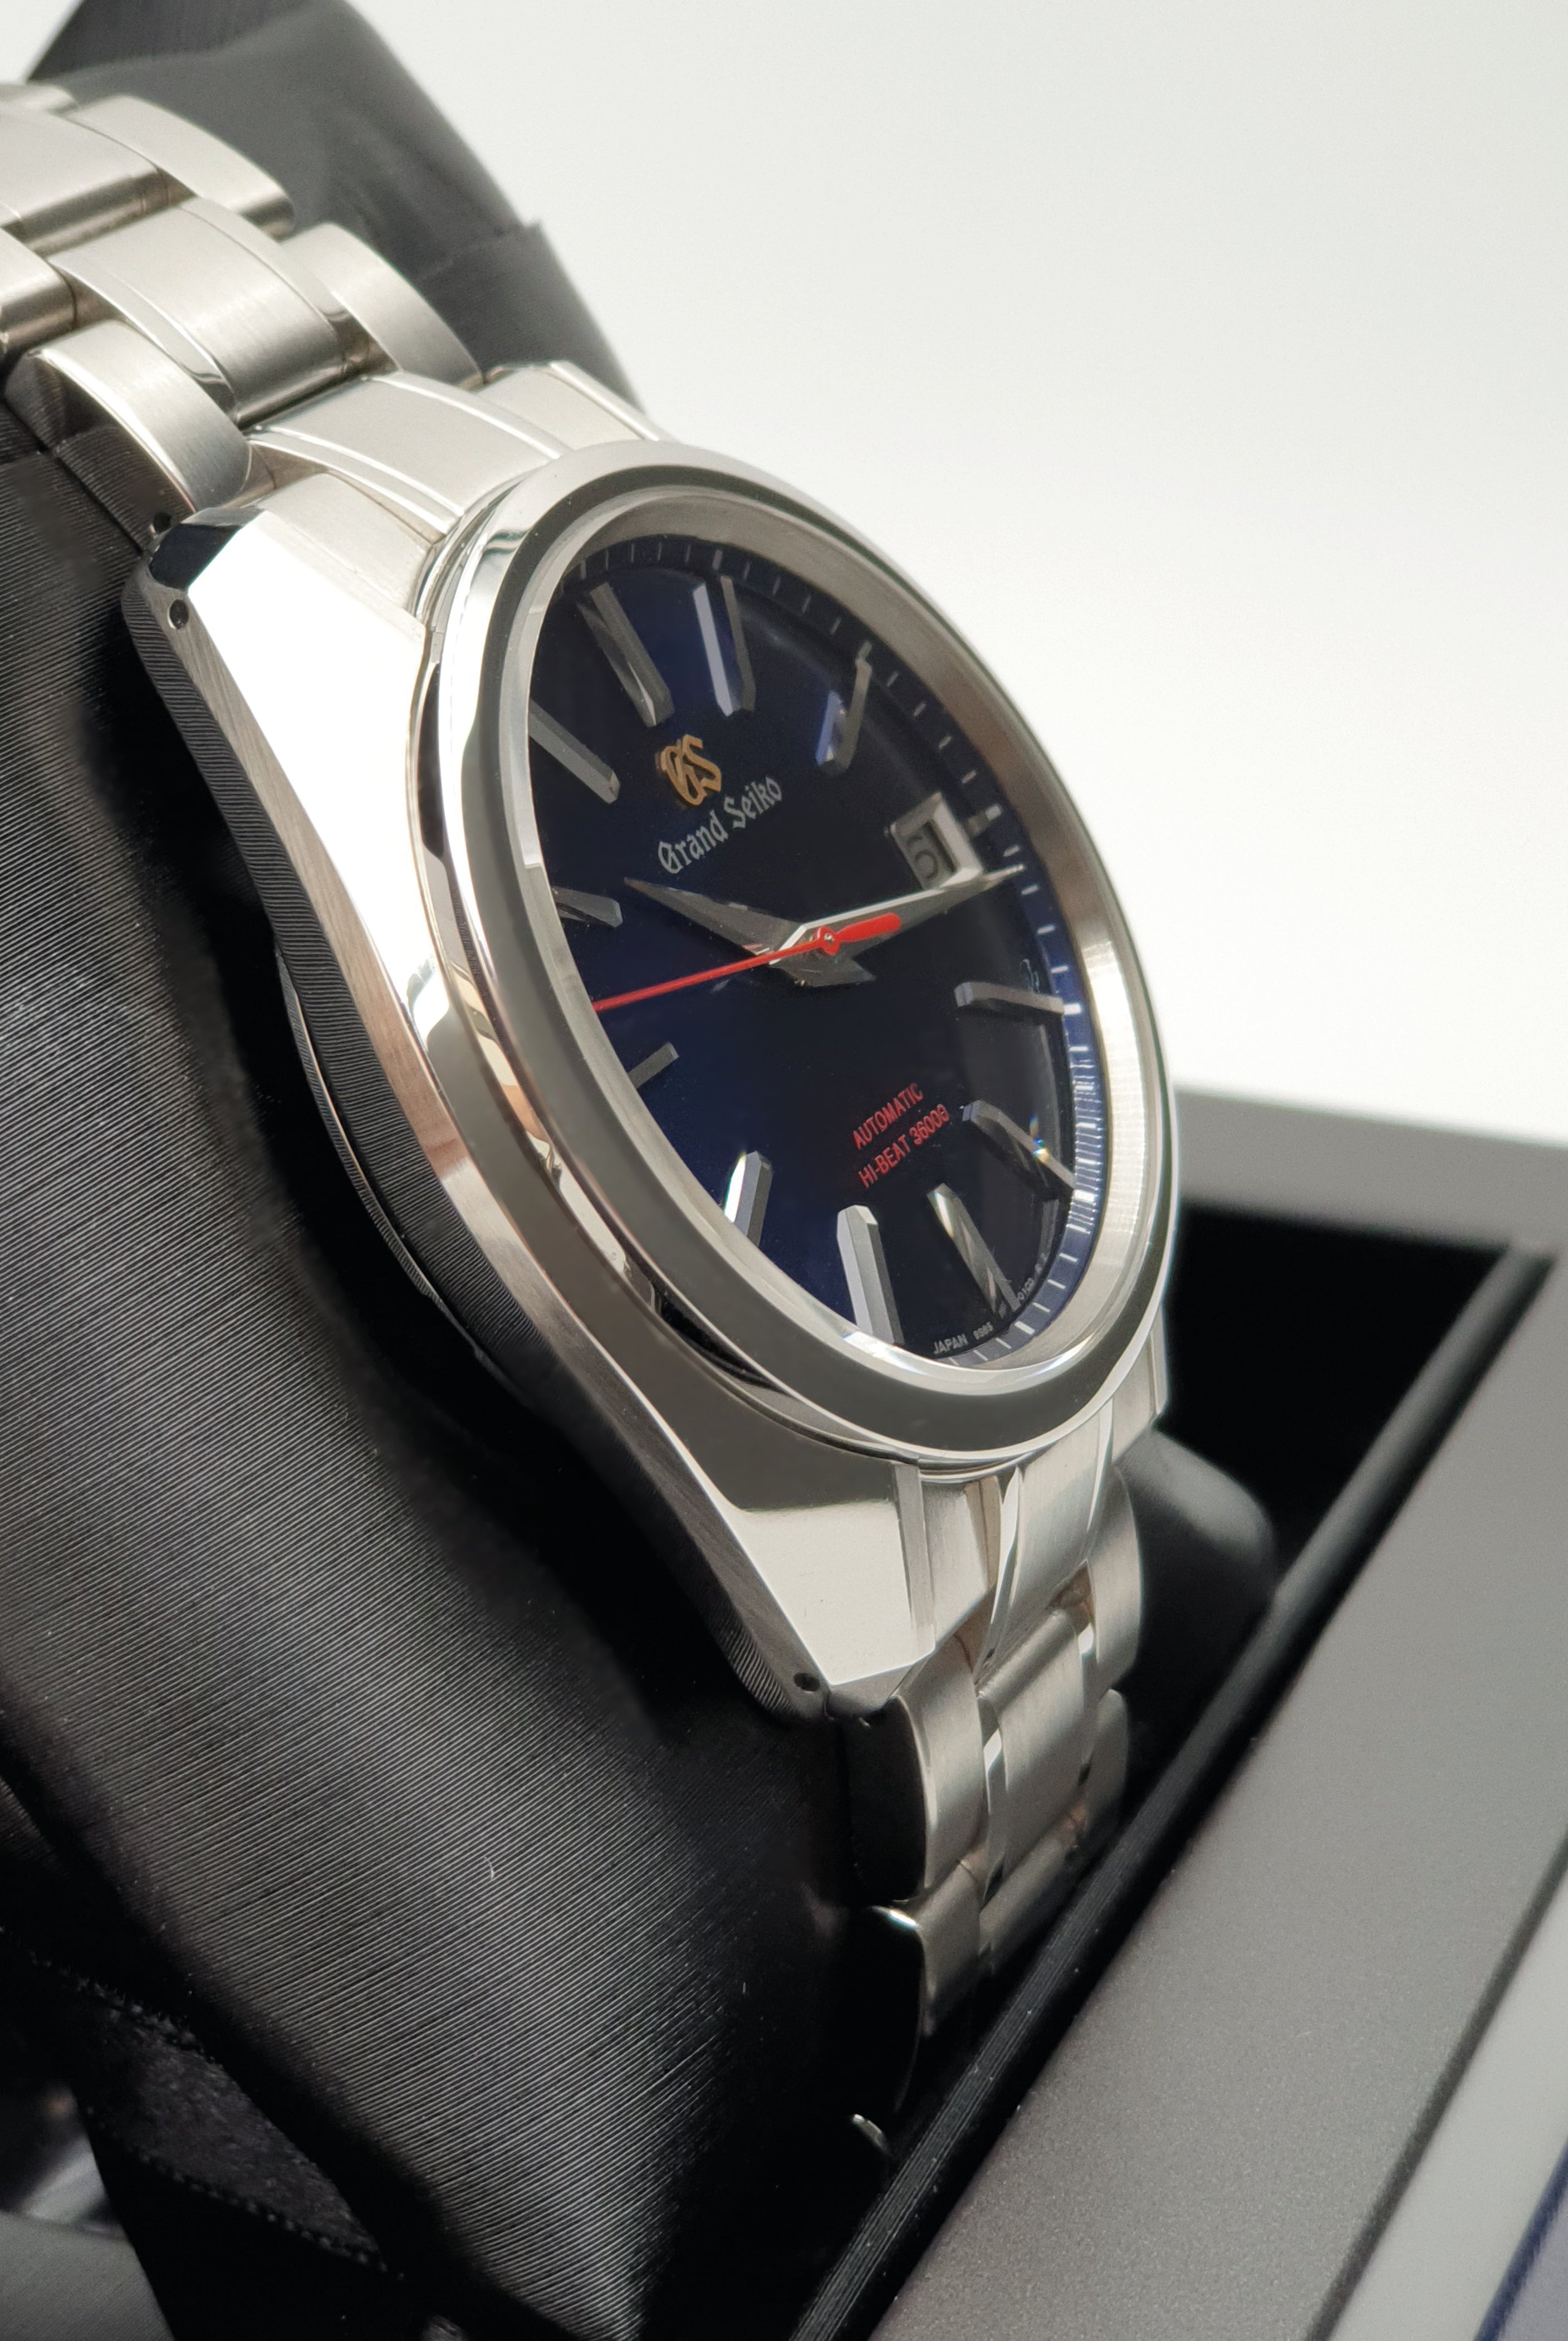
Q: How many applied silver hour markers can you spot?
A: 11